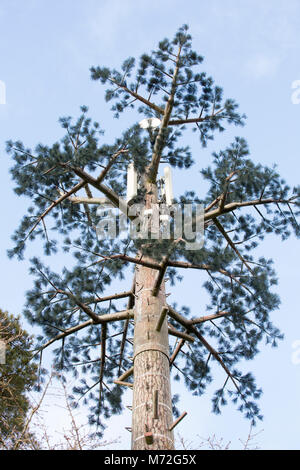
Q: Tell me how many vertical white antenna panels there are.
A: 2